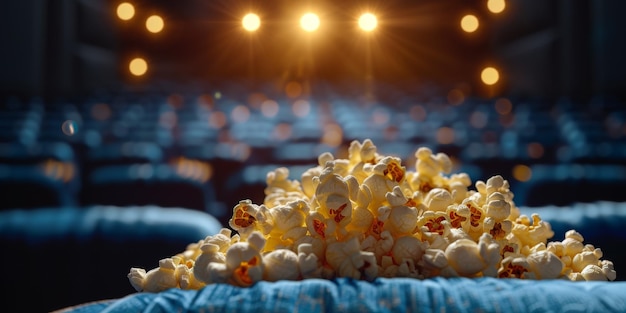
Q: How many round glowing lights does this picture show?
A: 9